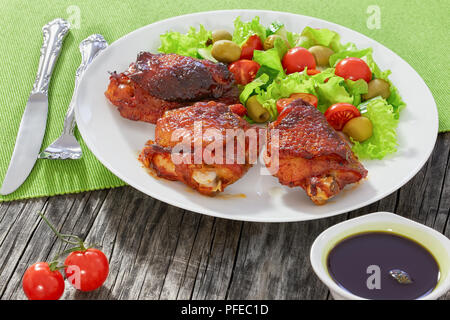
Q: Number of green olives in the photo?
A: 7